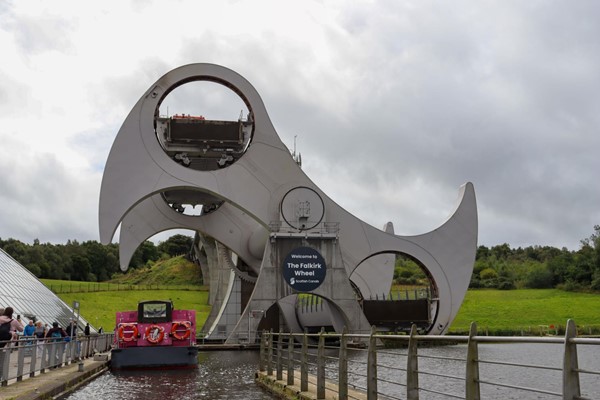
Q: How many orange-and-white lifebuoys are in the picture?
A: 3